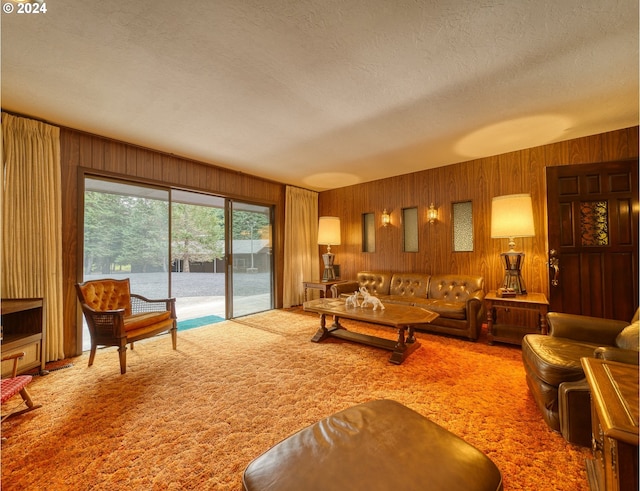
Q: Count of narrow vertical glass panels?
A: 3